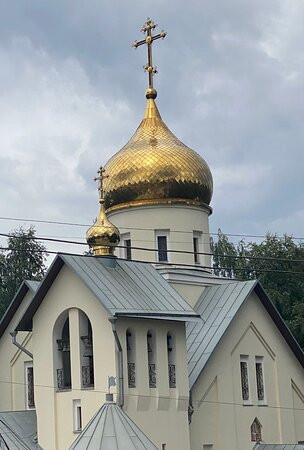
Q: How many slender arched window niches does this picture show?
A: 3